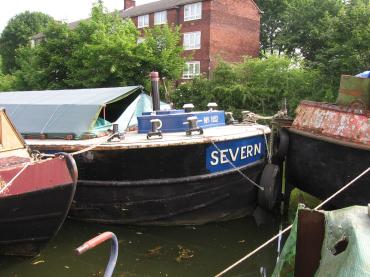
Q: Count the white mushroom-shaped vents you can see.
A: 2